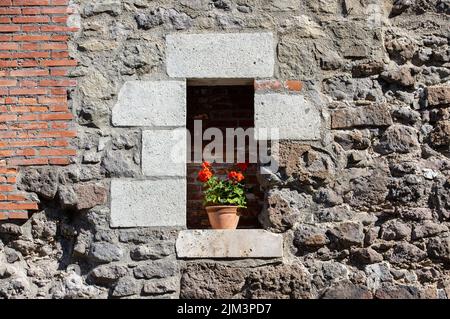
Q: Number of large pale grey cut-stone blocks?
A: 6